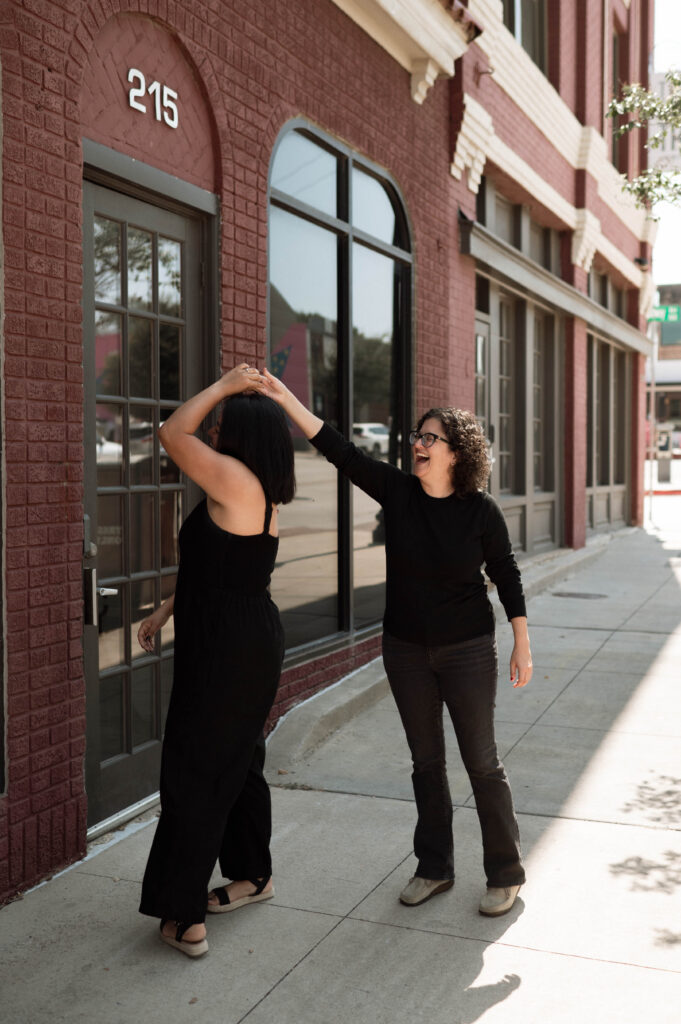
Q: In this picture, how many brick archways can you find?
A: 2